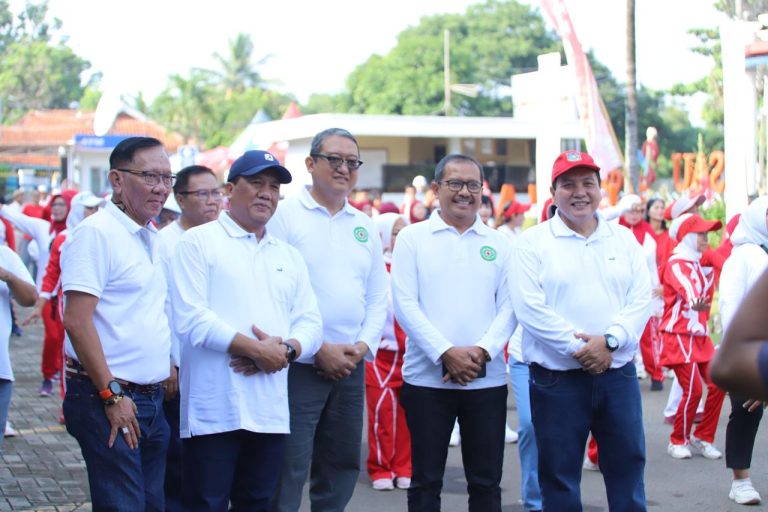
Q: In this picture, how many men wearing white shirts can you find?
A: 6